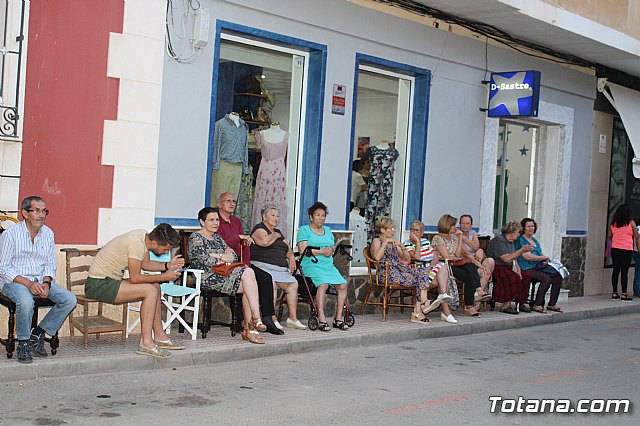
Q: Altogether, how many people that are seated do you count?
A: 12